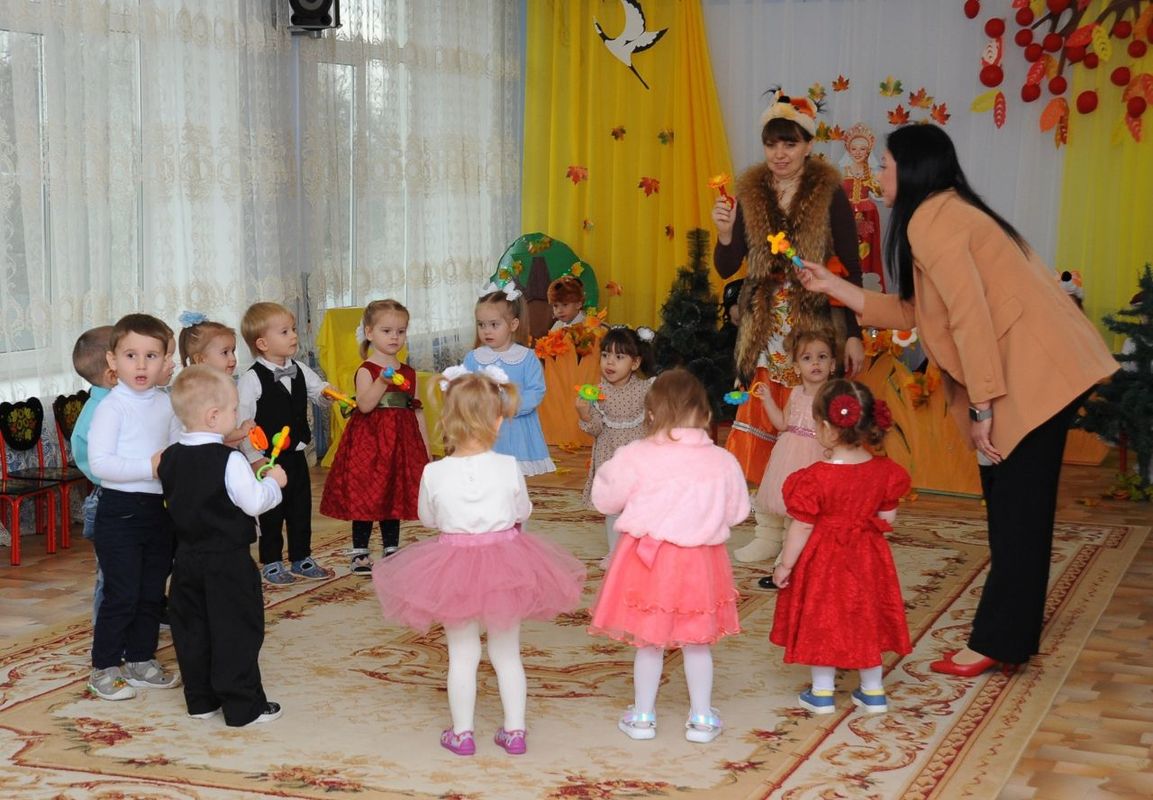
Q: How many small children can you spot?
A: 14